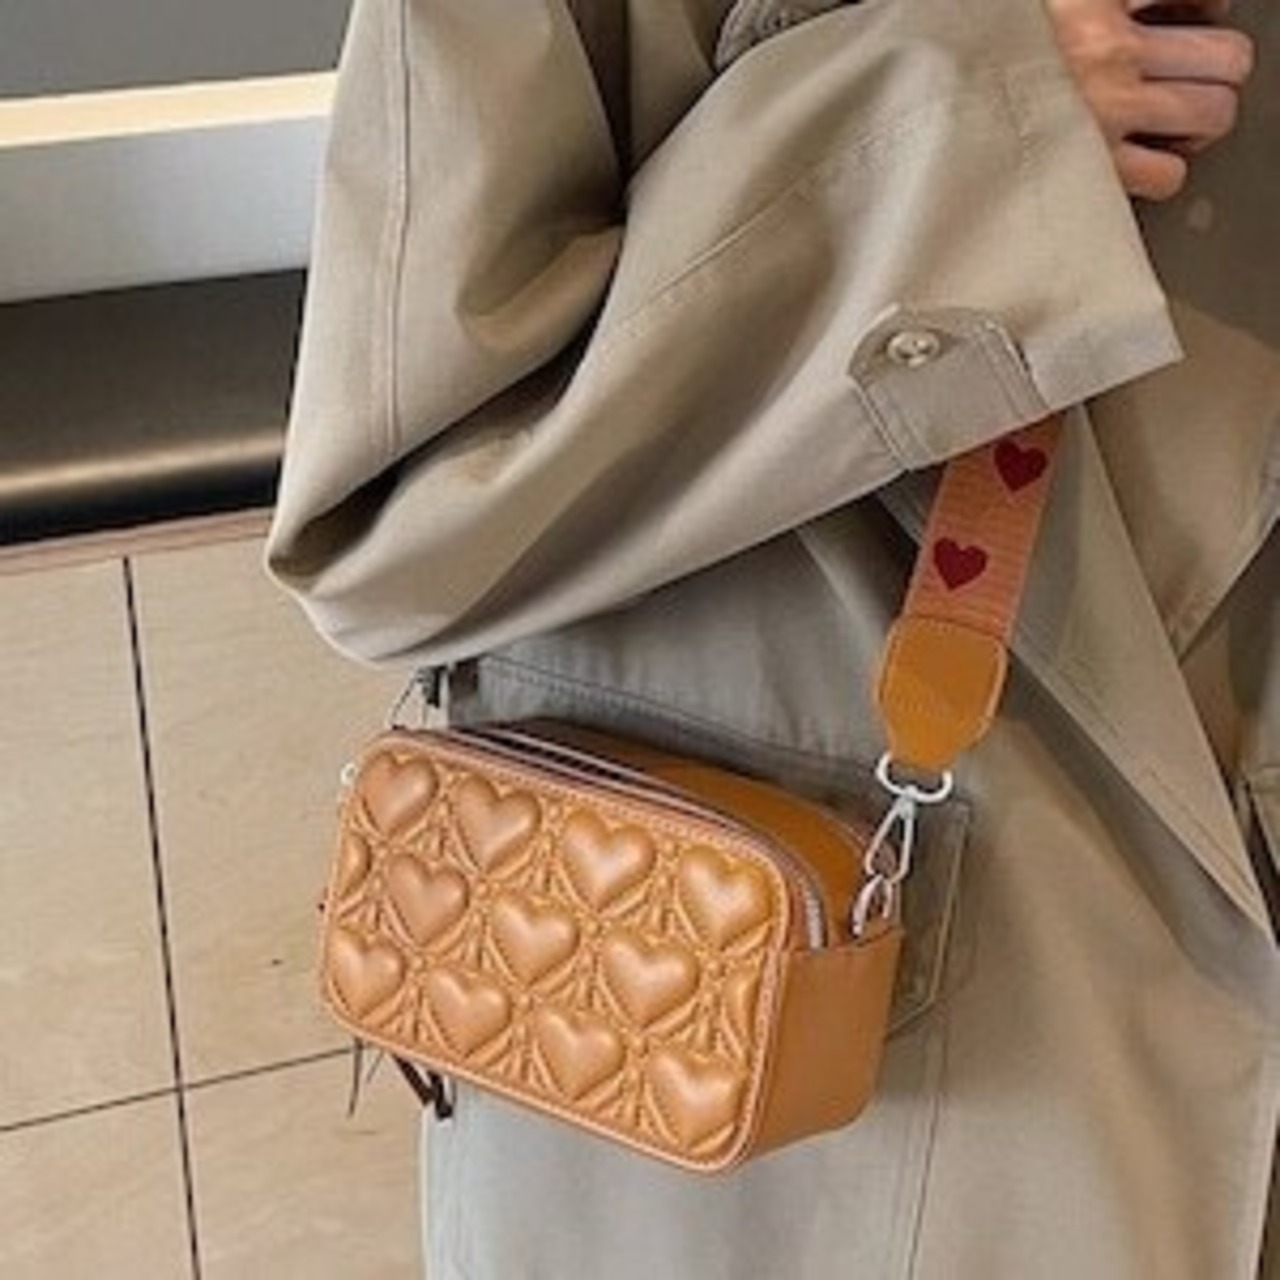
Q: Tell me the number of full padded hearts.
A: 11